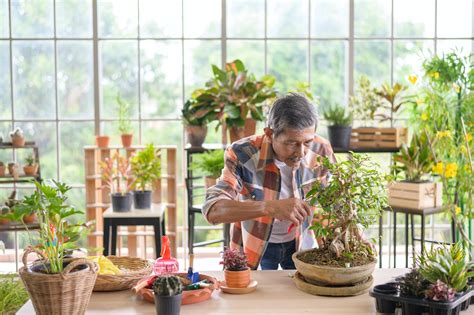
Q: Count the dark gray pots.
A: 4